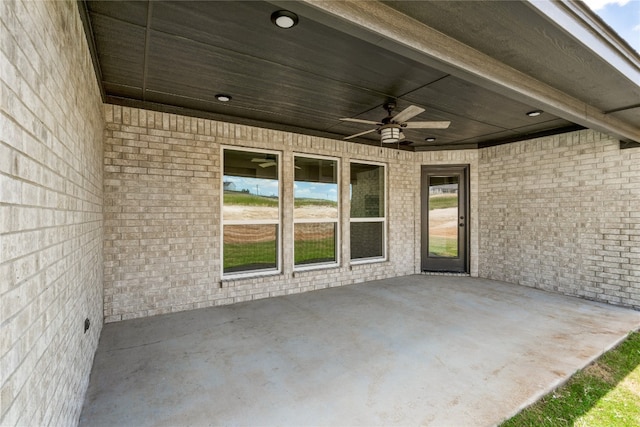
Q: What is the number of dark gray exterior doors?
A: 1